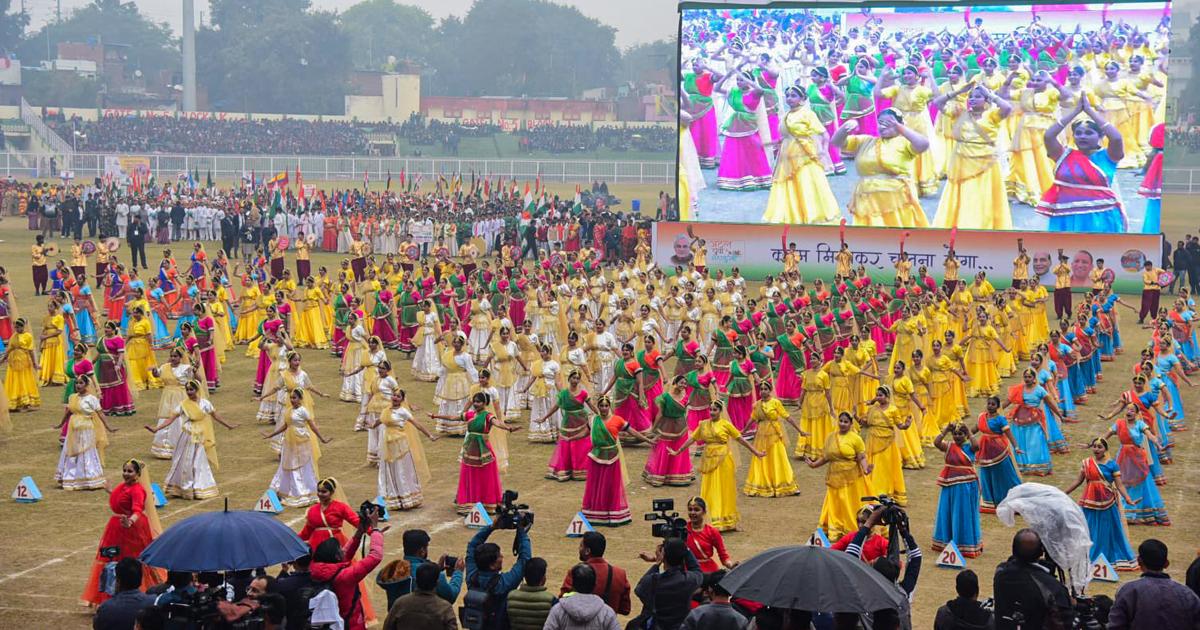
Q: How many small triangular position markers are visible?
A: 9